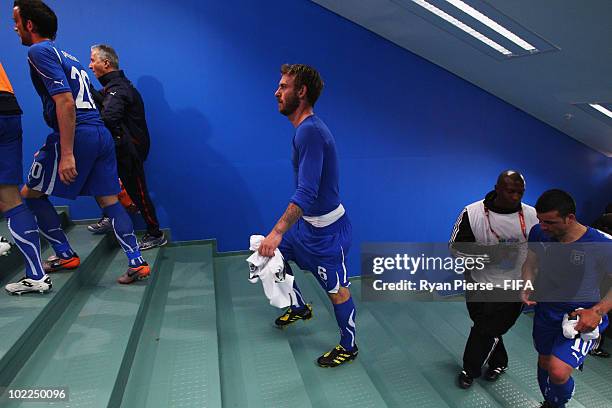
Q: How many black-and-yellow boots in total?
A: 2